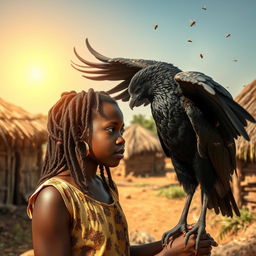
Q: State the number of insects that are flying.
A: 7